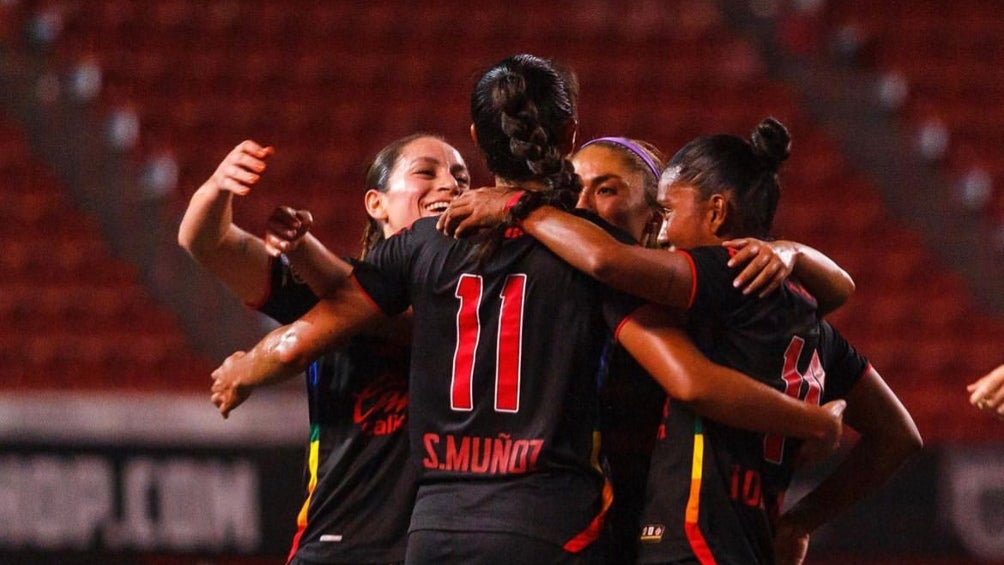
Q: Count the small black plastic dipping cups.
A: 0